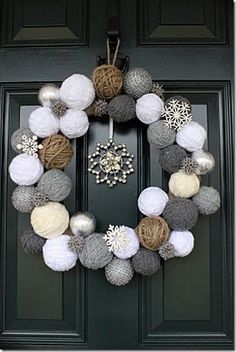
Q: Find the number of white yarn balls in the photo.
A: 10